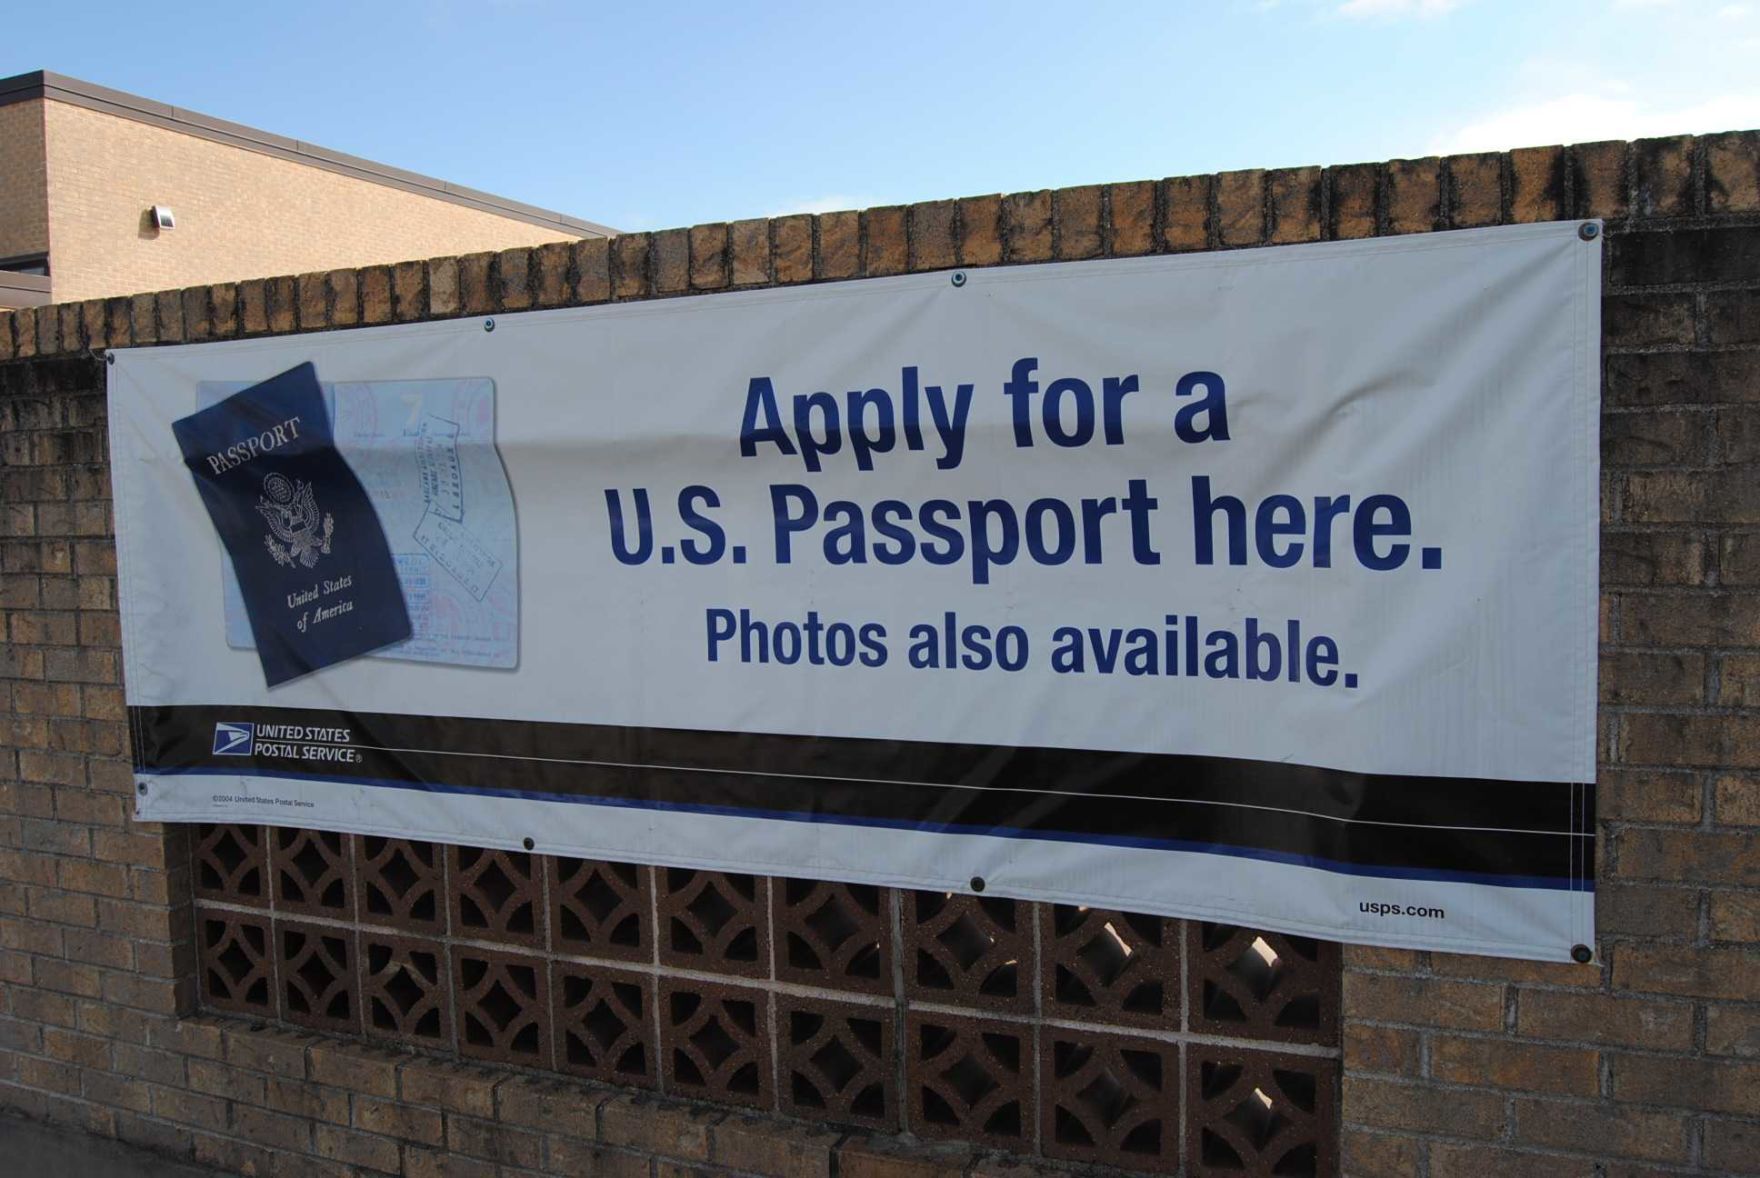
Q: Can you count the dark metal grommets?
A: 8